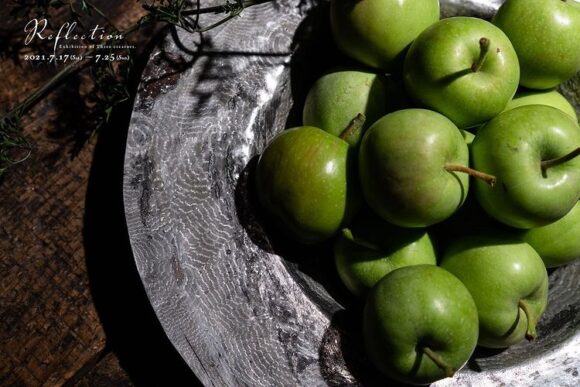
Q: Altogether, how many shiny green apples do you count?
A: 12